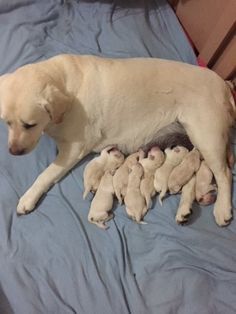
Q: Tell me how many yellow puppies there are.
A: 8